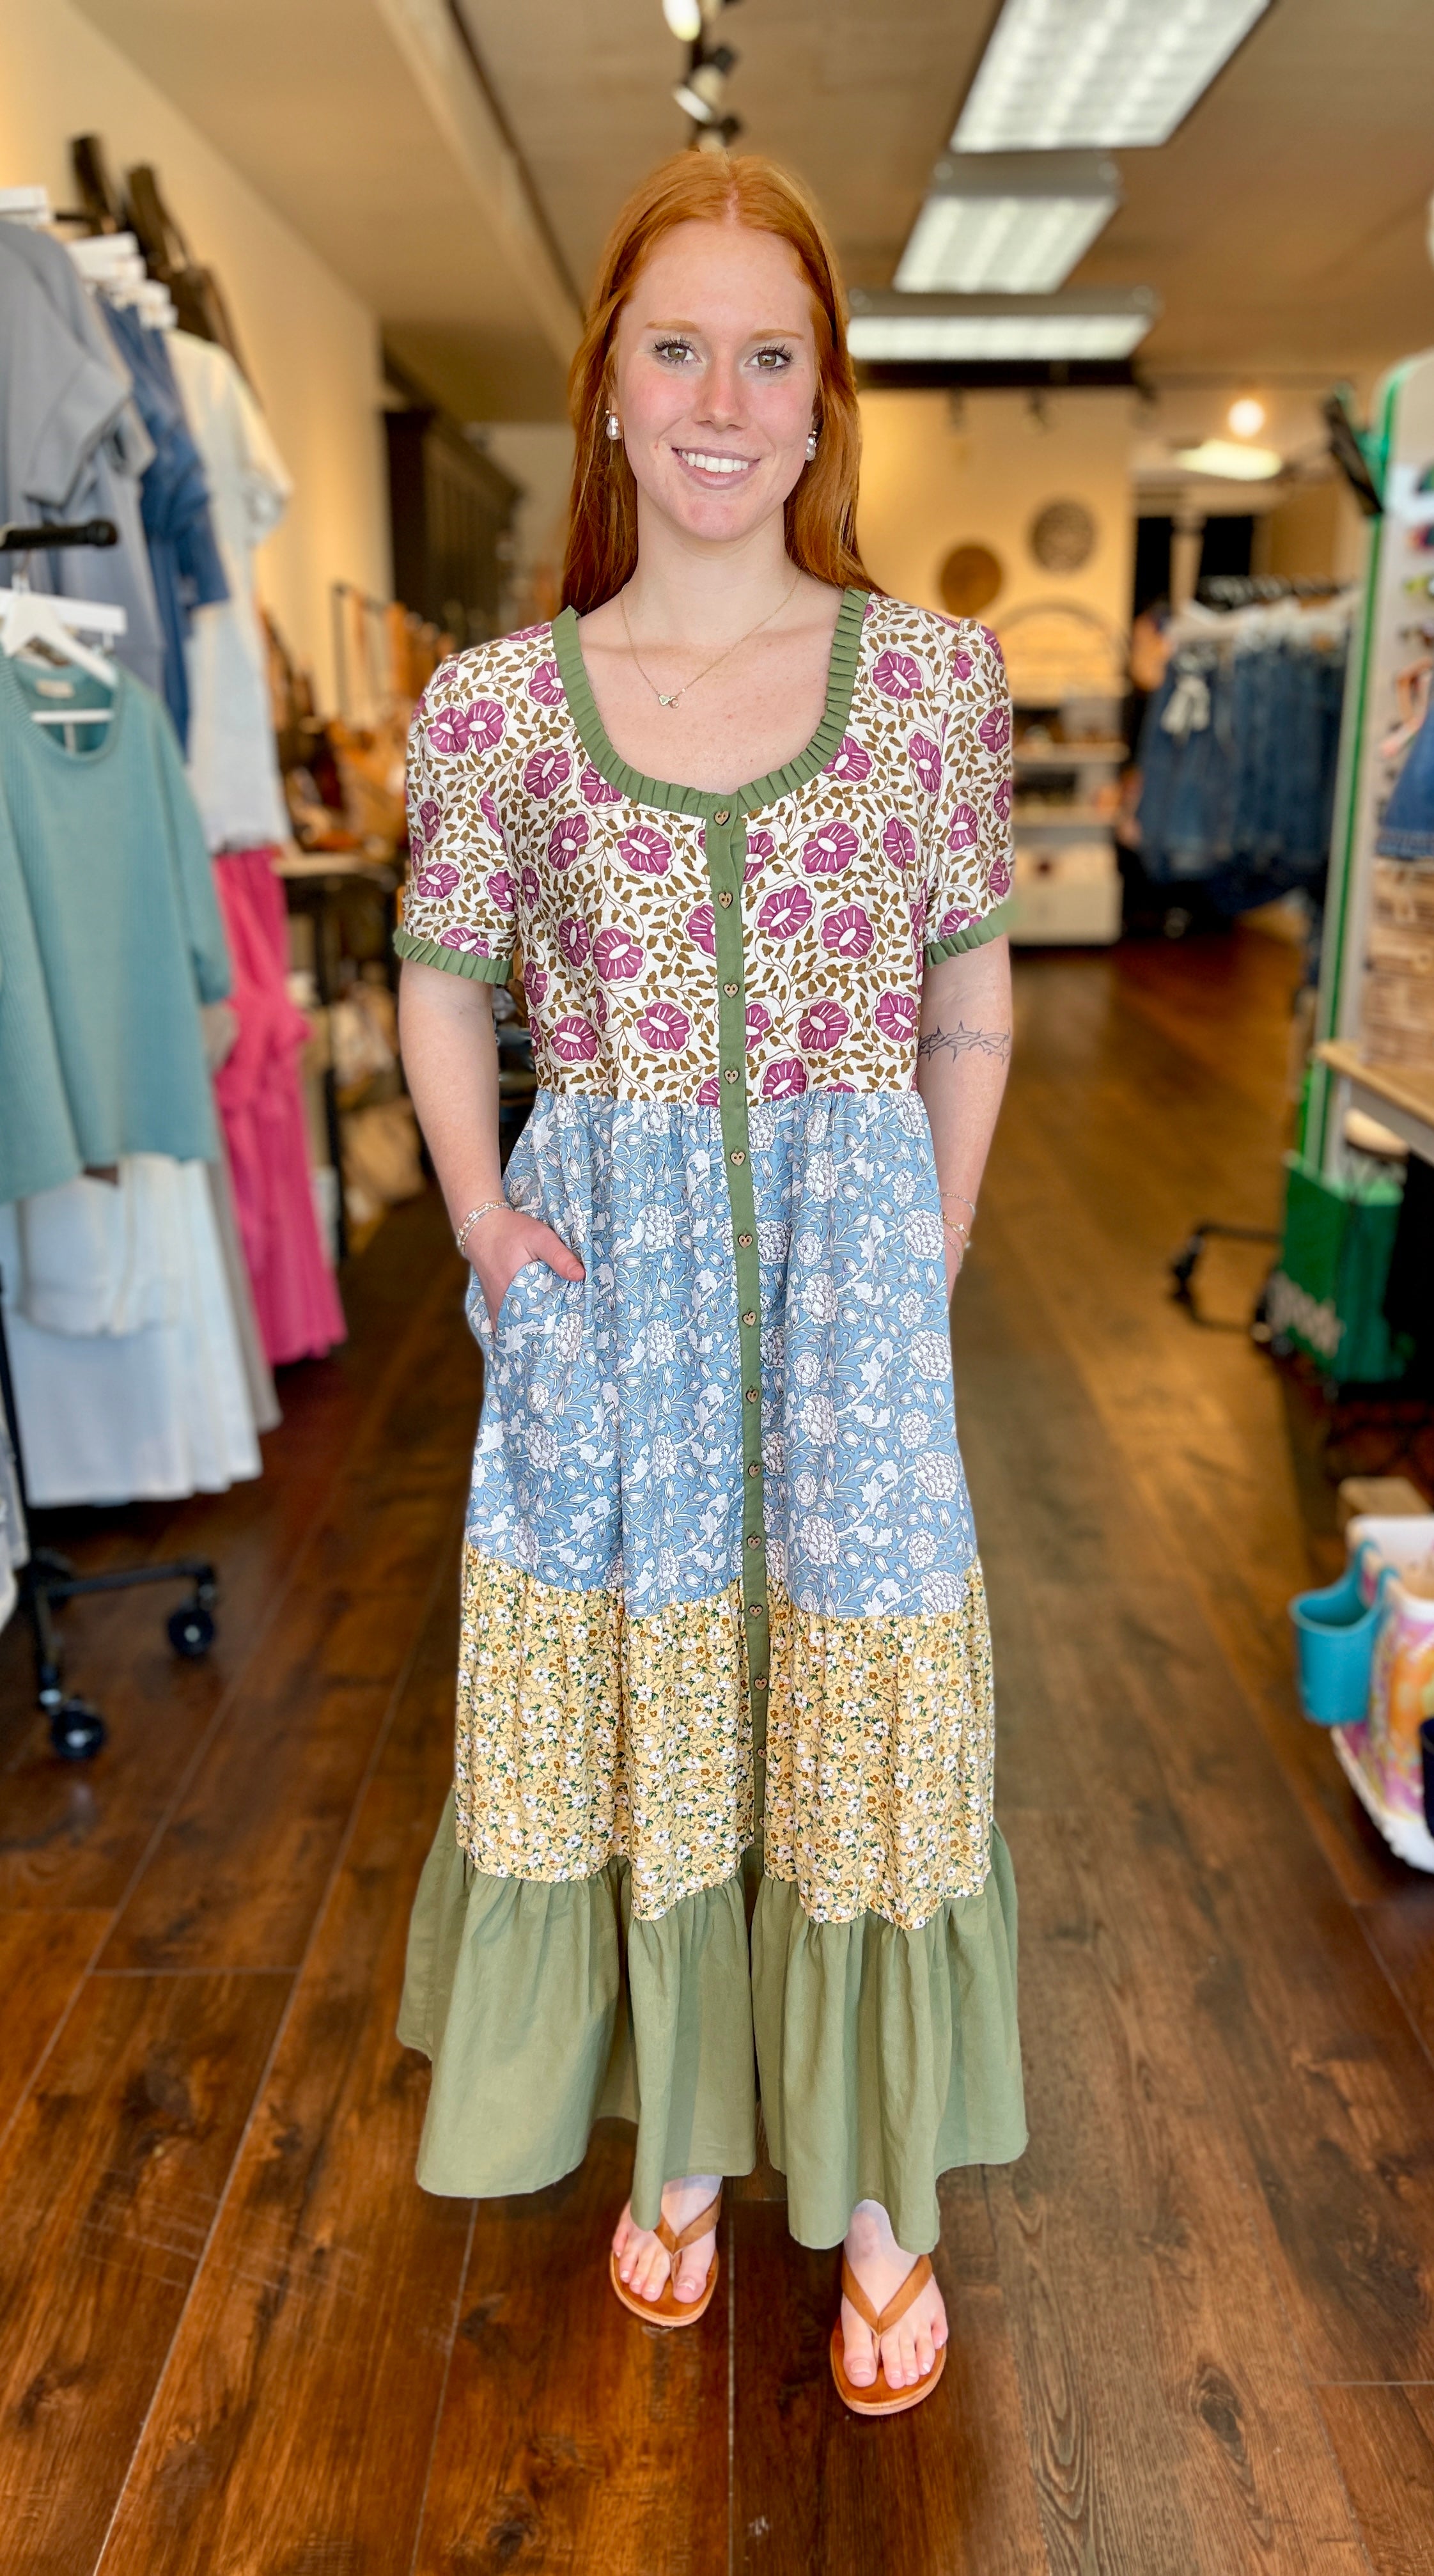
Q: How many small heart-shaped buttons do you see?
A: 14